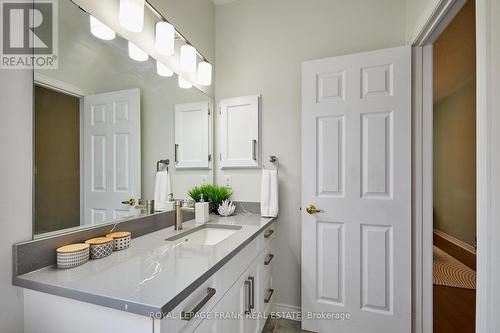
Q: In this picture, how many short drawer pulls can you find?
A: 3